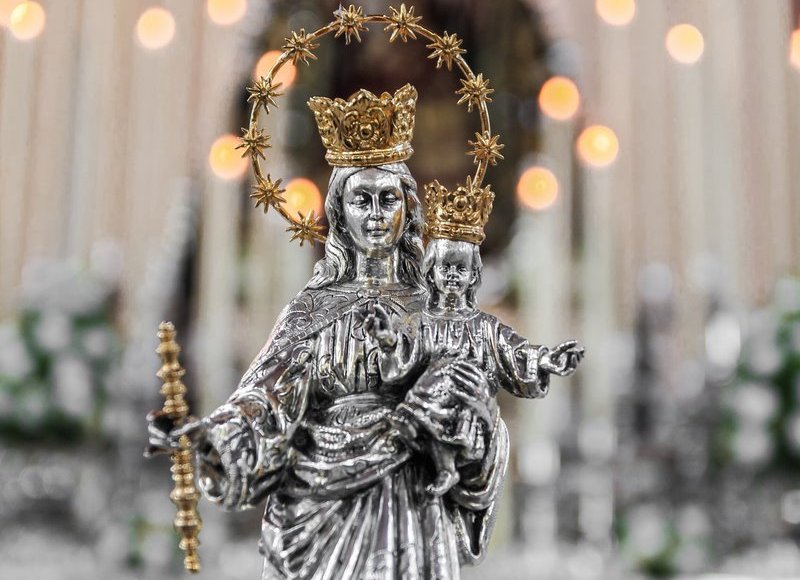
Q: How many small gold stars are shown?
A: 10